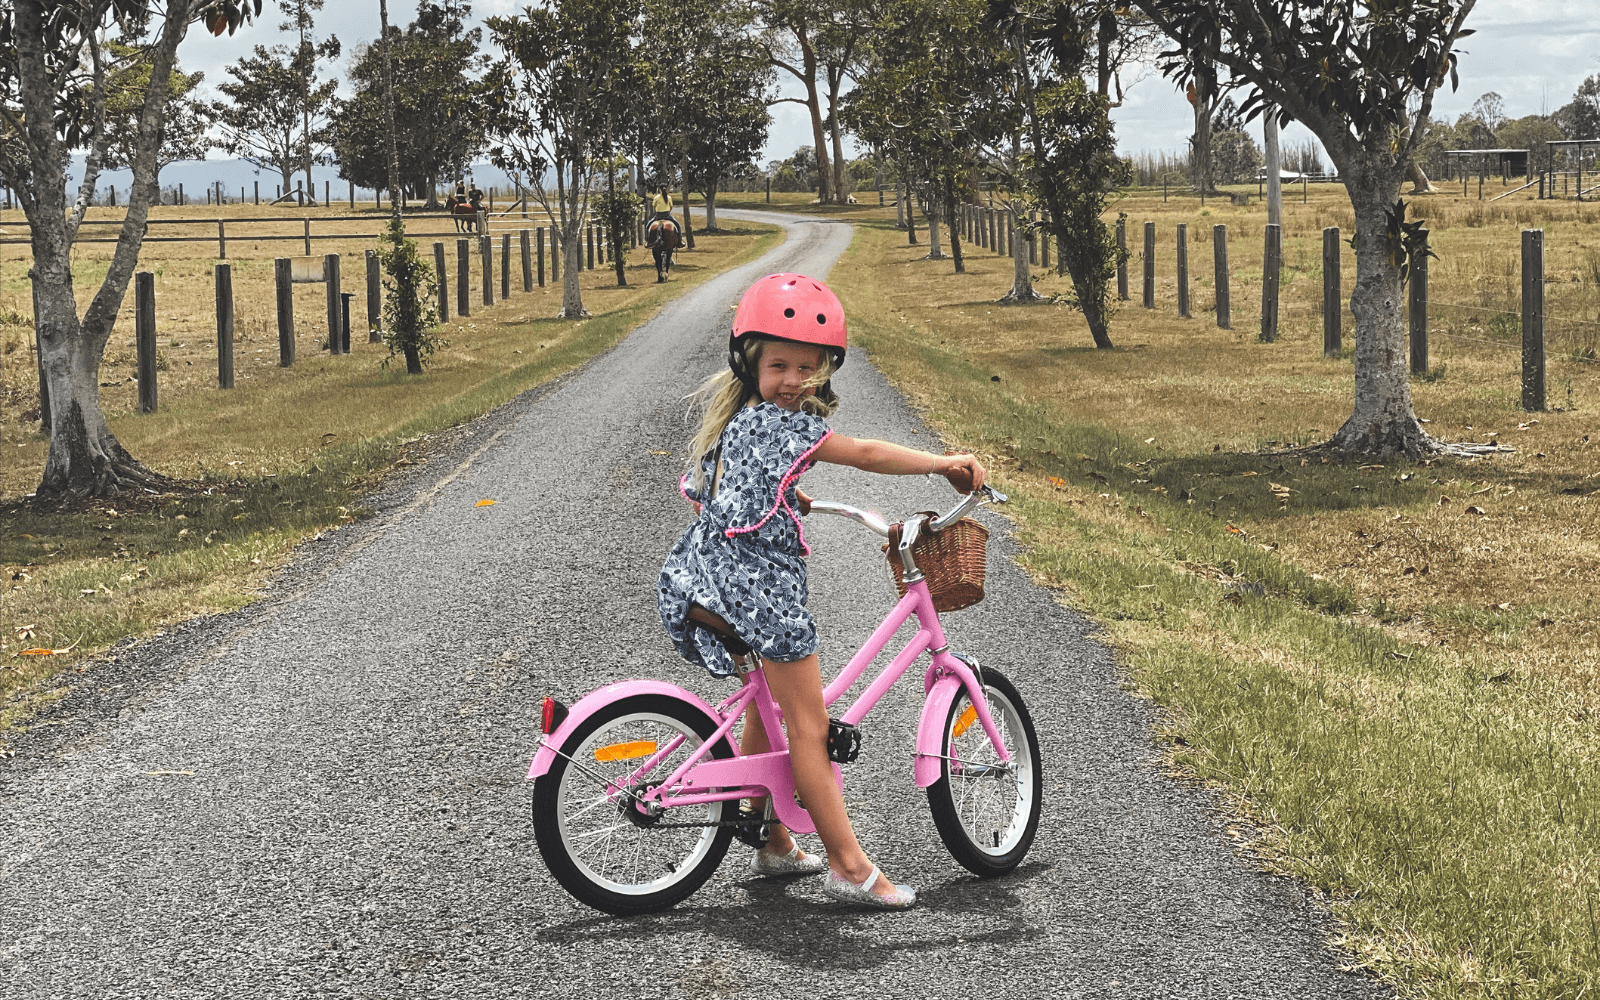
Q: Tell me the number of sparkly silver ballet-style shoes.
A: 2